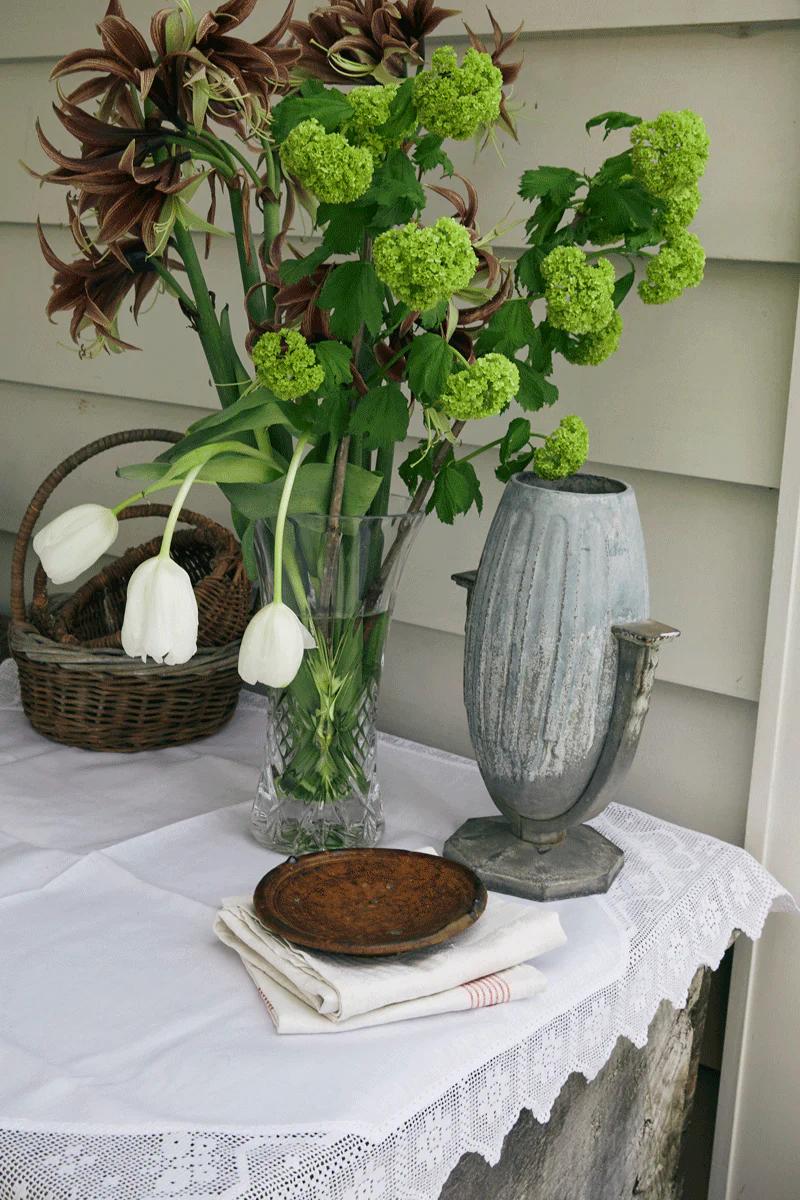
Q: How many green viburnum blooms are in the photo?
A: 12